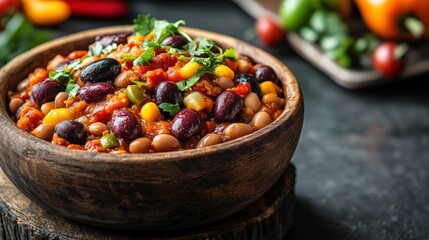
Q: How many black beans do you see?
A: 2